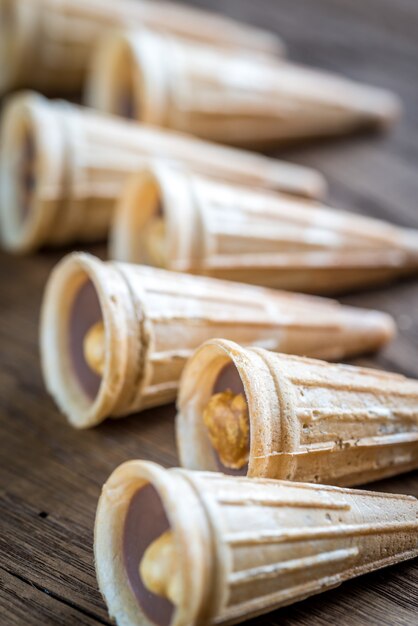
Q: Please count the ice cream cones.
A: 7